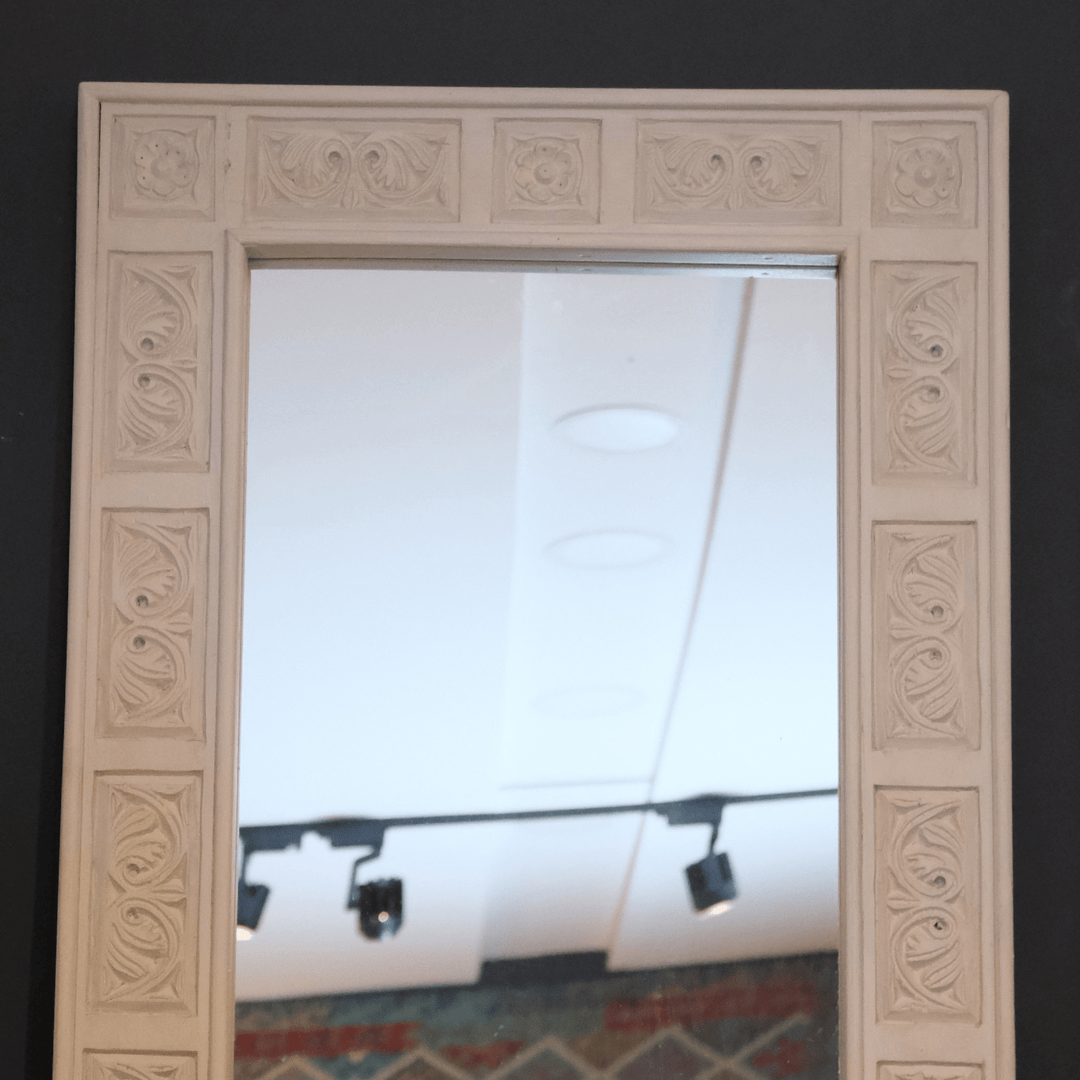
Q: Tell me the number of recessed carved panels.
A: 13